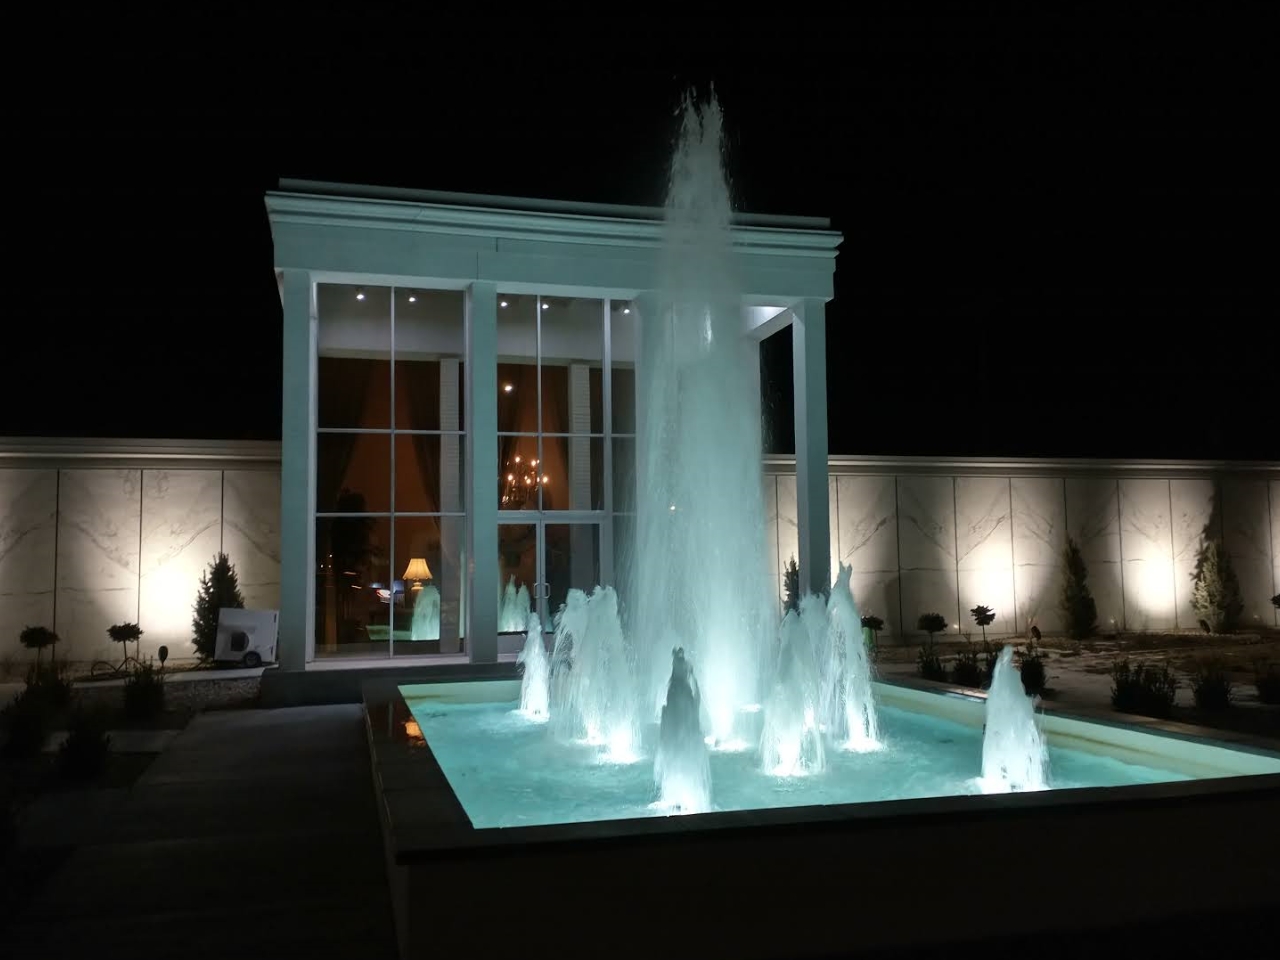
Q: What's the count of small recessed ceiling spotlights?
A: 5